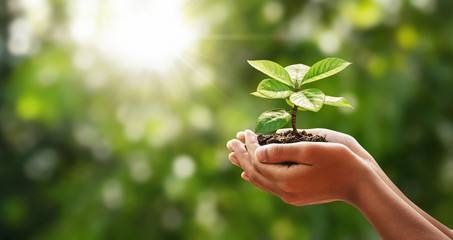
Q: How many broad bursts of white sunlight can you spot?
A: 1